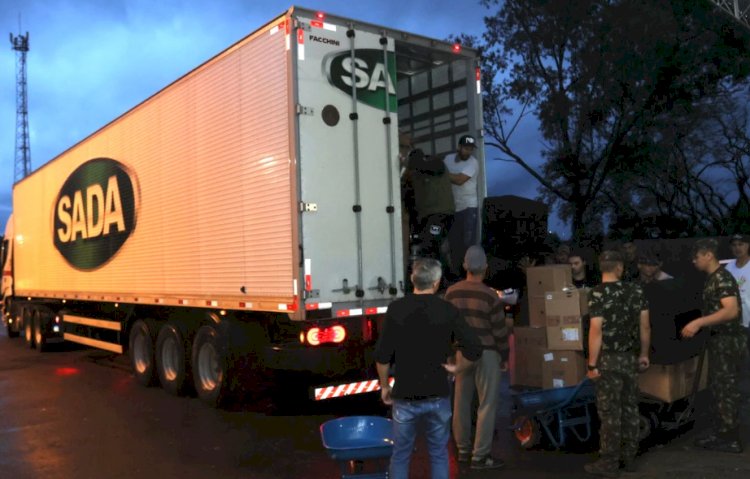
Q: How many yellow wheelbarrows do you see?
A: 0